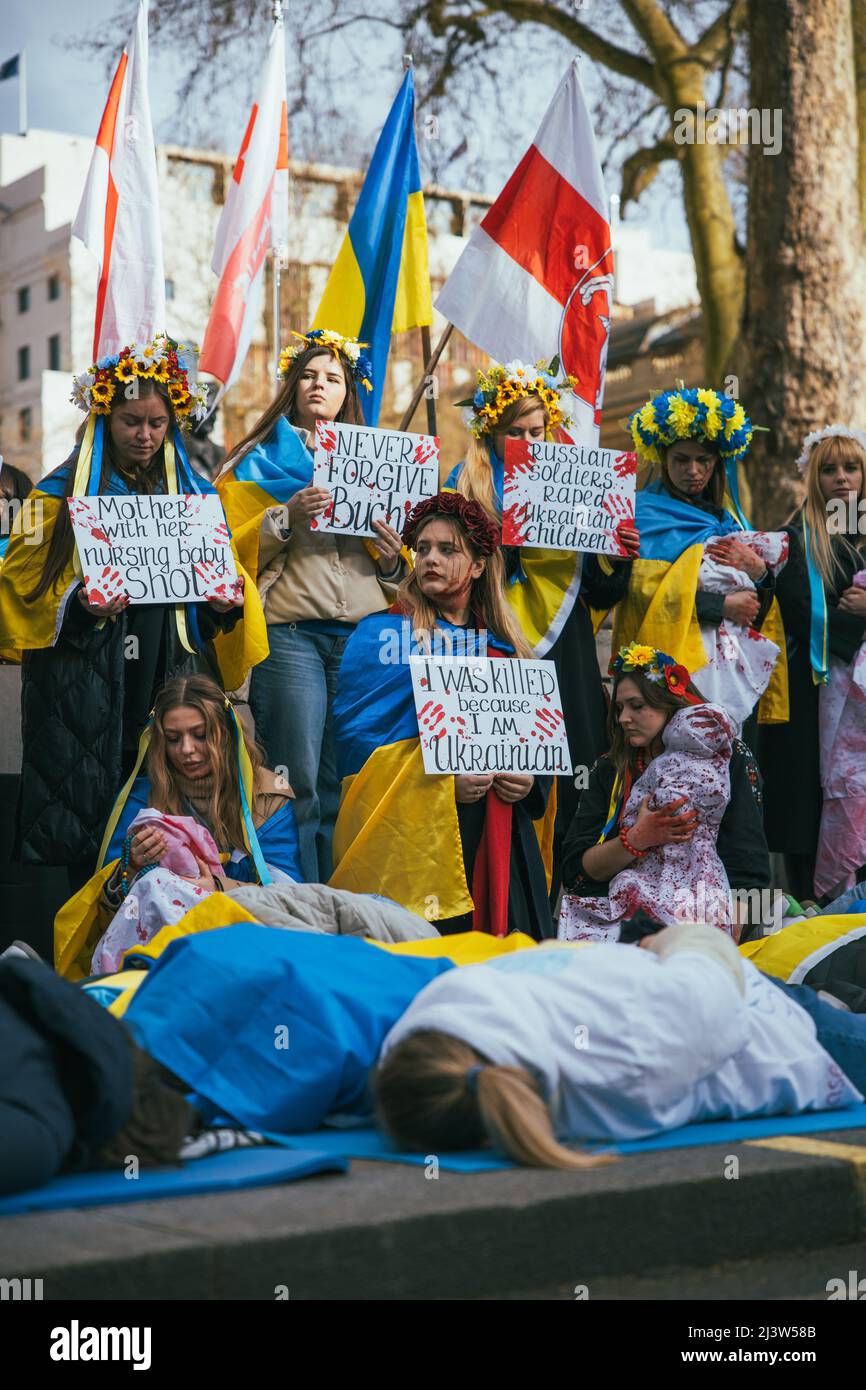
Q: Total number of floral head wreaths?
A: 7